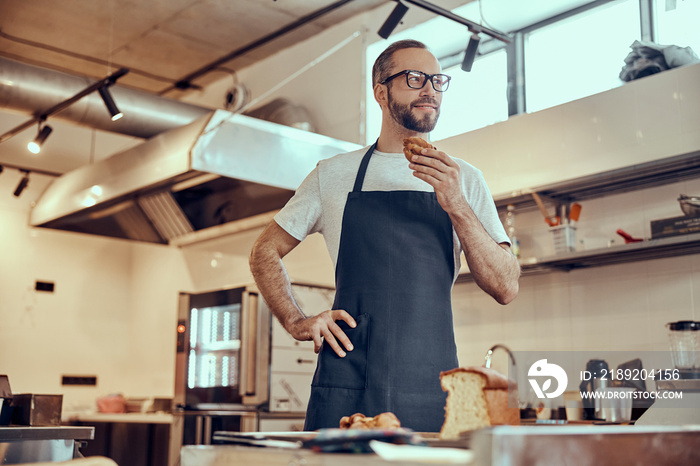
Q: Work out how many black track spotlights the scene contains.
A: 5